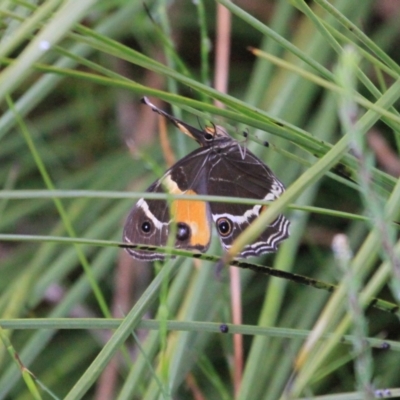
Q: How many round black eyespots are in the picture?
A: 3